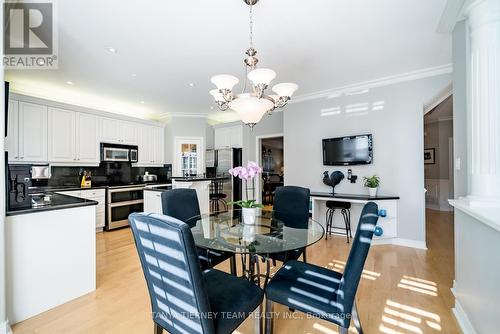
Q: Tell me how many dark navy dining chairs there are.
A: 4